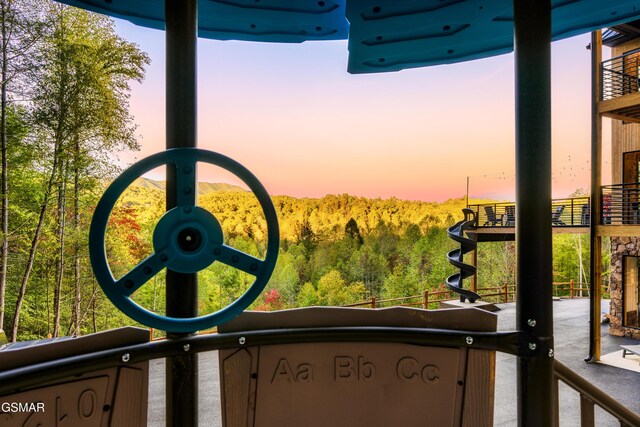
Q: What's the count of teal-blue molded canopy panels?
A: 2